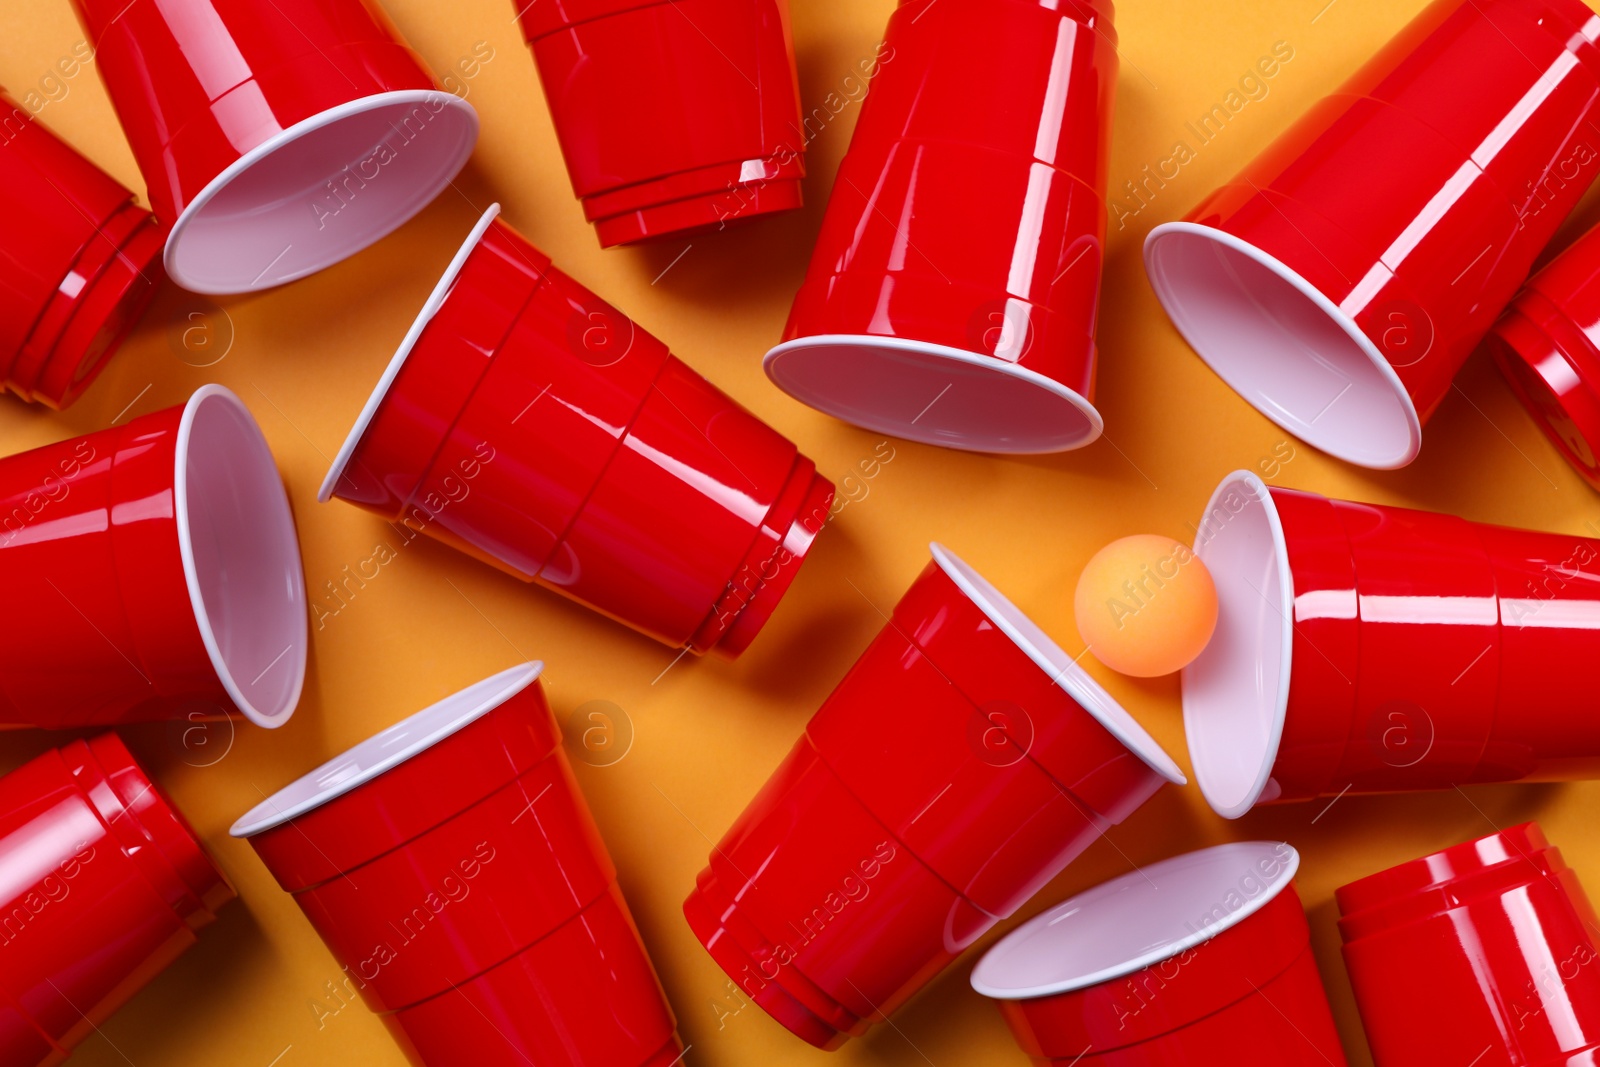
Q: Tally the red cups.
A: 14